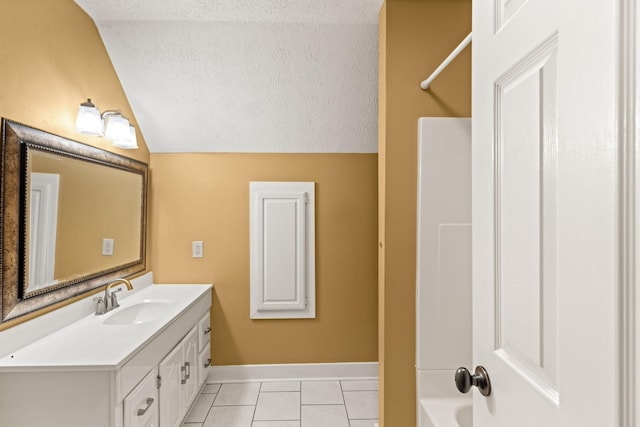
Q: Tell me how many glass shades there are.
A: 3